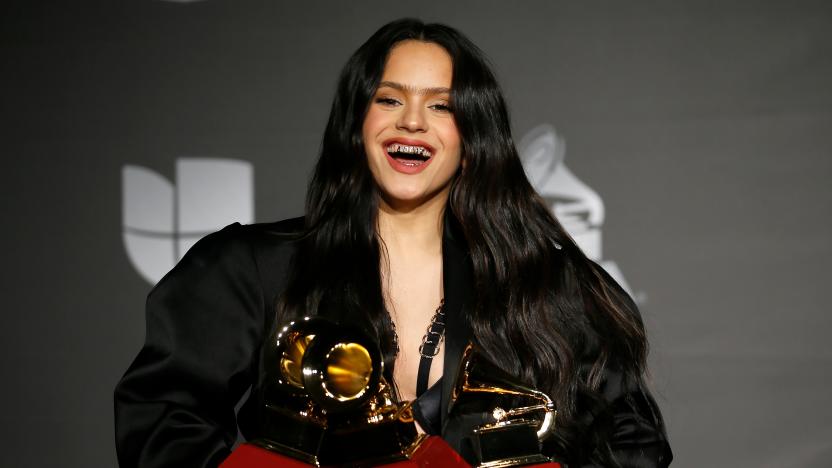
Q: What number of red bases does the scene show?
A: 3